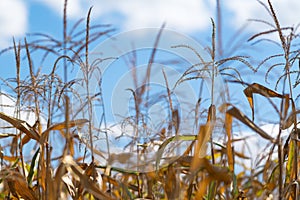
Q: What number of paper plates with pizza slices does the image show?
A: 0